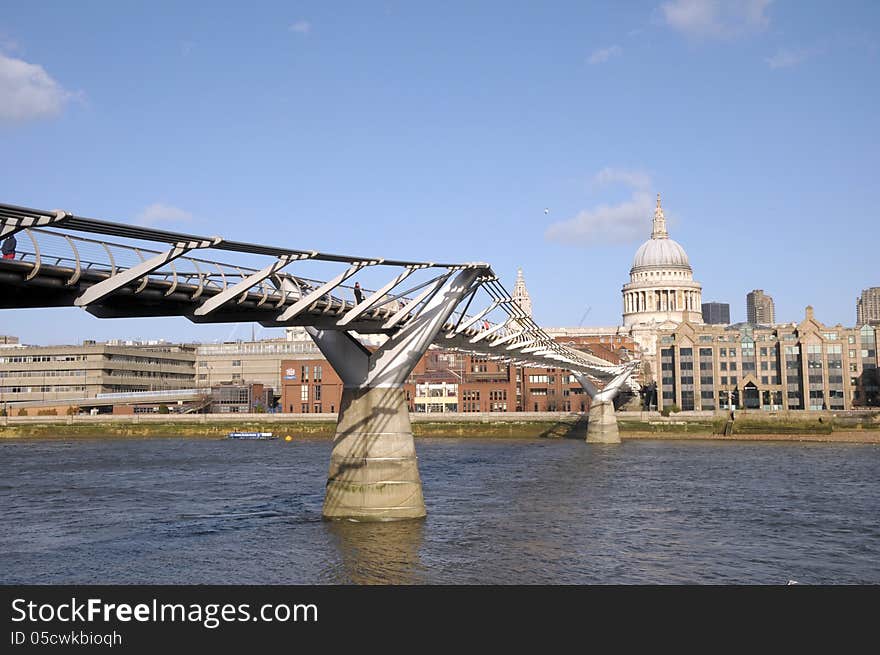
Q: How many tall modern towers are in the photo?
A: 3